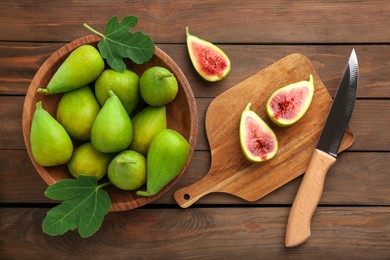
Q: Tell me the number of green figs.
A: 10